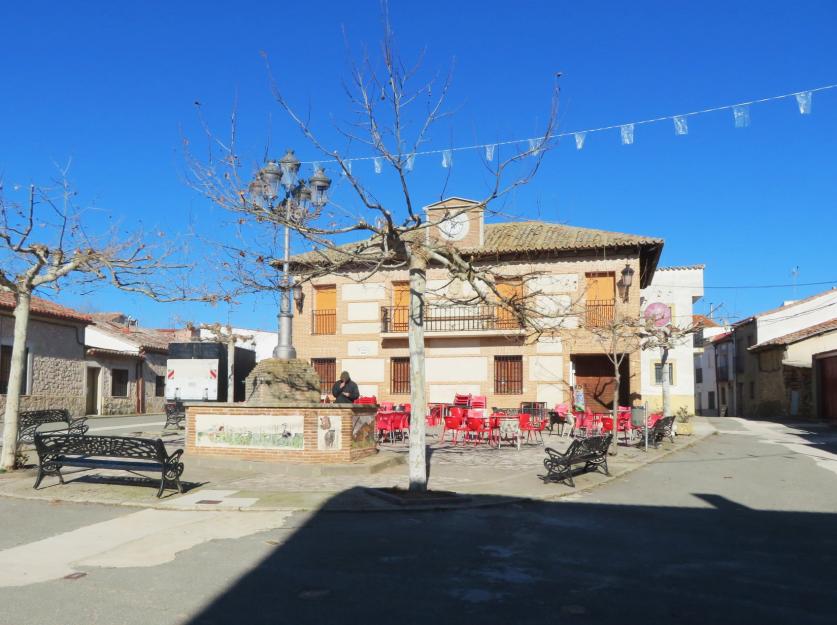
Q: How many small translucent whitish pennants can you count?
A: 12